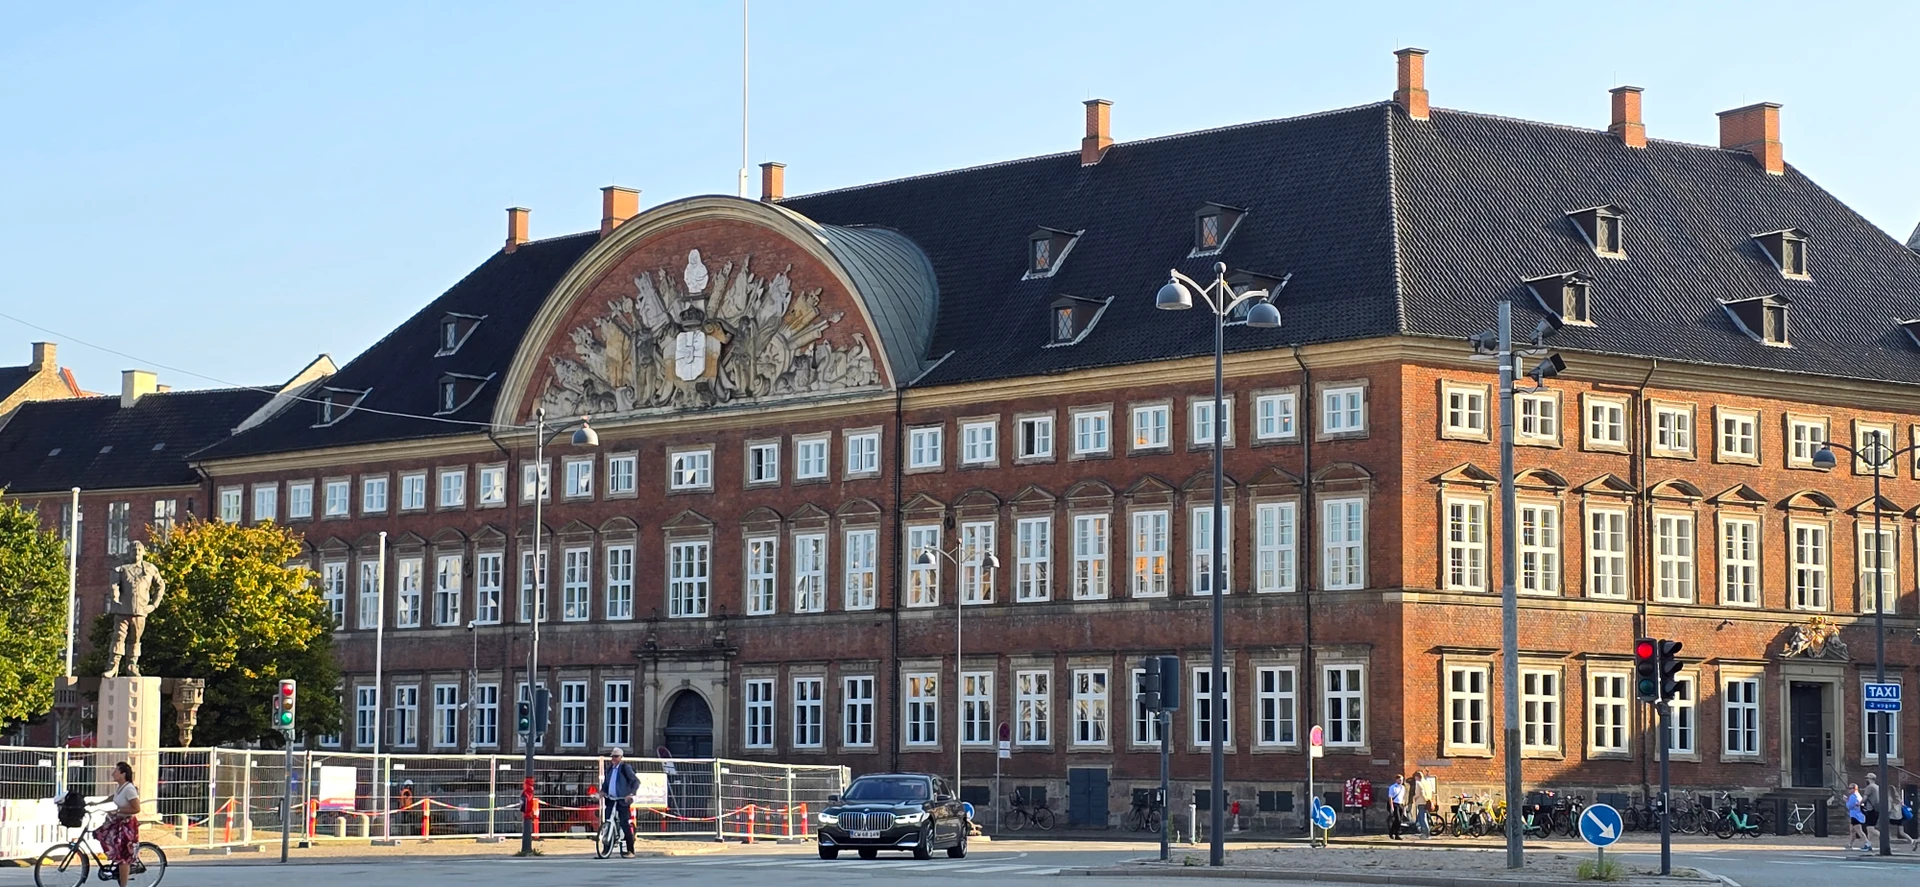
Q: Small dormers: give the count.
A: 12